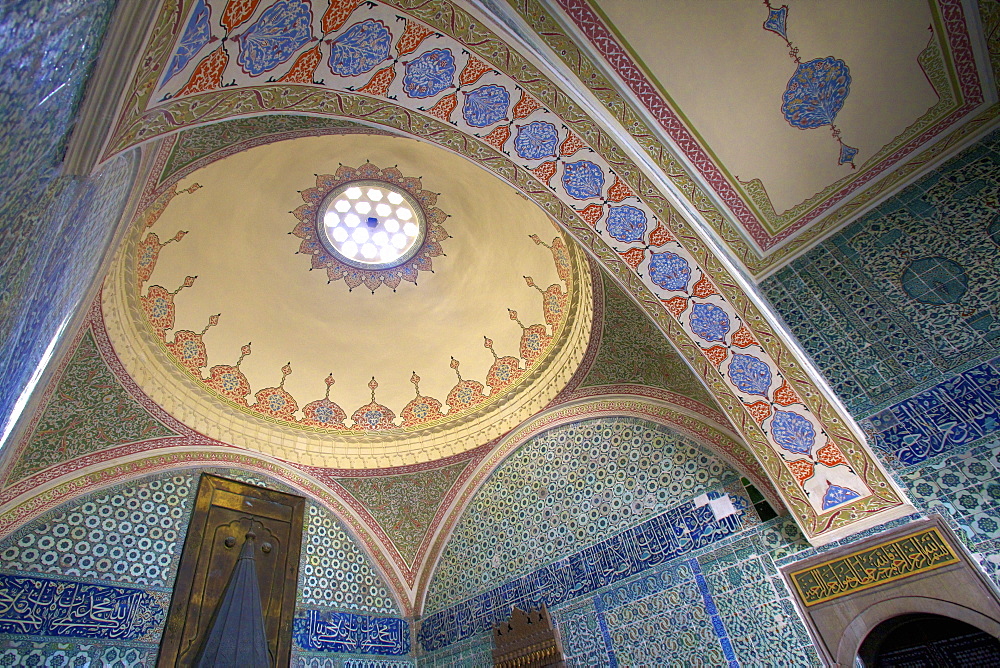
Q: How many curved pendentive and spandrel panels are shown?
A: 4